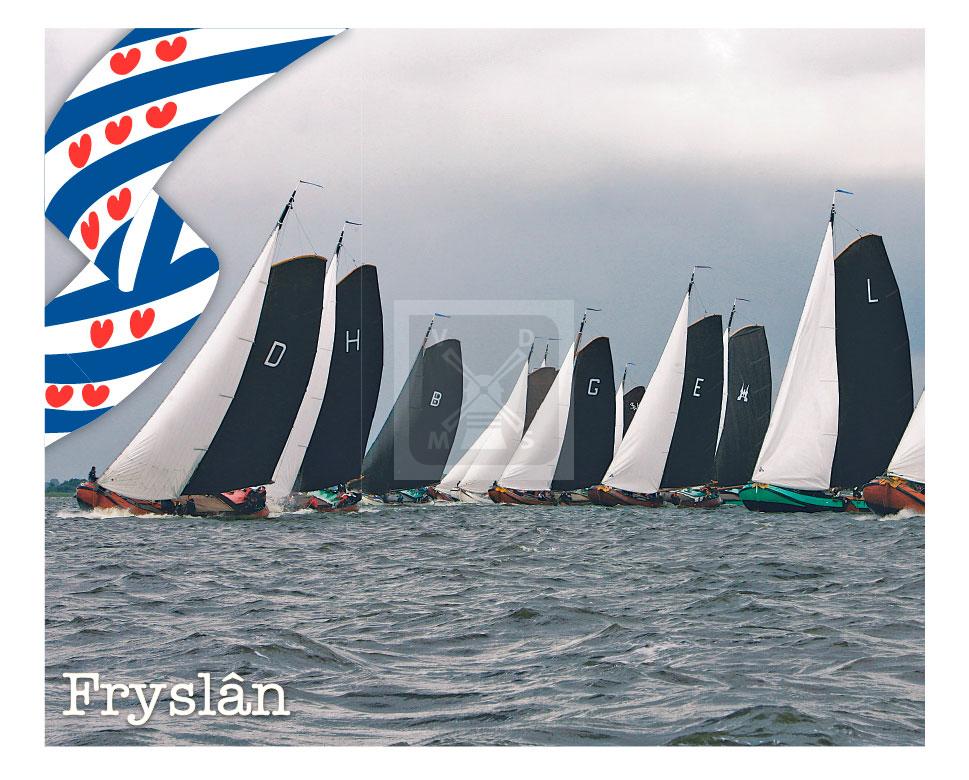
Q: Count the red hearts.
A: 11